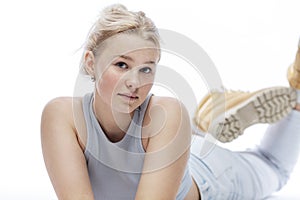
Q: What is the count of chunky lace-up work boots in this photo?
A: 2